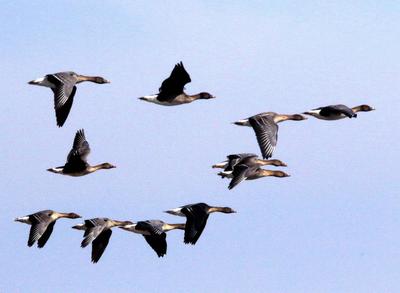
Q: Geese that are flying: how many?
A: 11